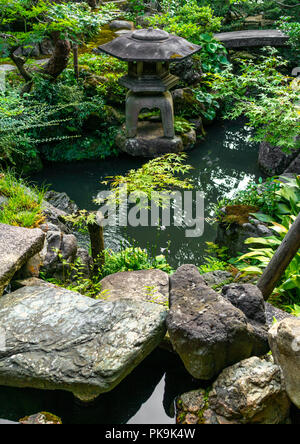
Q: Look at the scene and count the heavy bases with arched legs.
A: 1